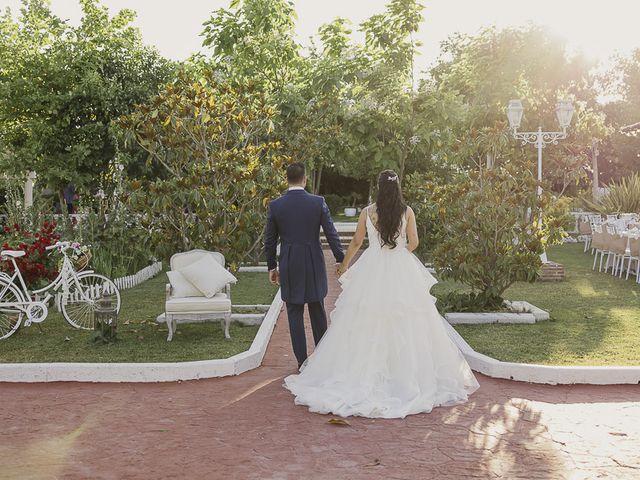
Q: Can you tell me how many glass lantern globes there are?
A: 2